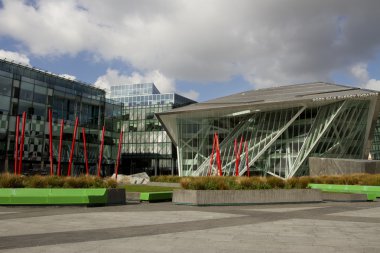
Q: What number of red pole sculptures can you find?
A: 13